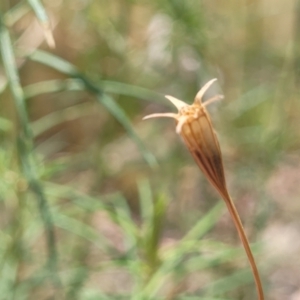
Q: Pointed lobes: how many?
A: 5